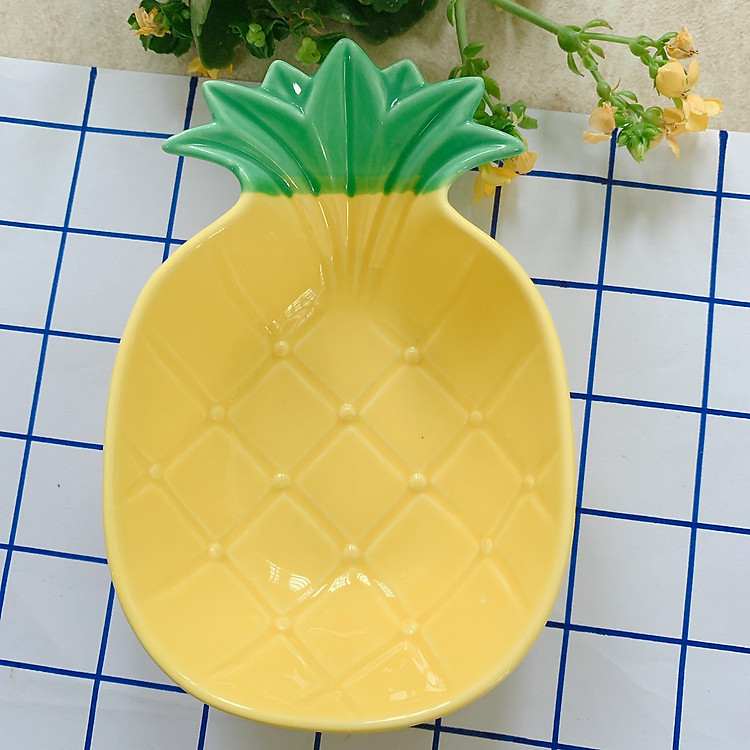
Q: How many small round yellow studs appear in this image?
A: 14